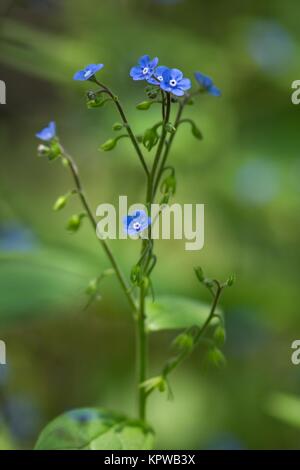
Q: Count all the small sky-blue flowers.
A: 7